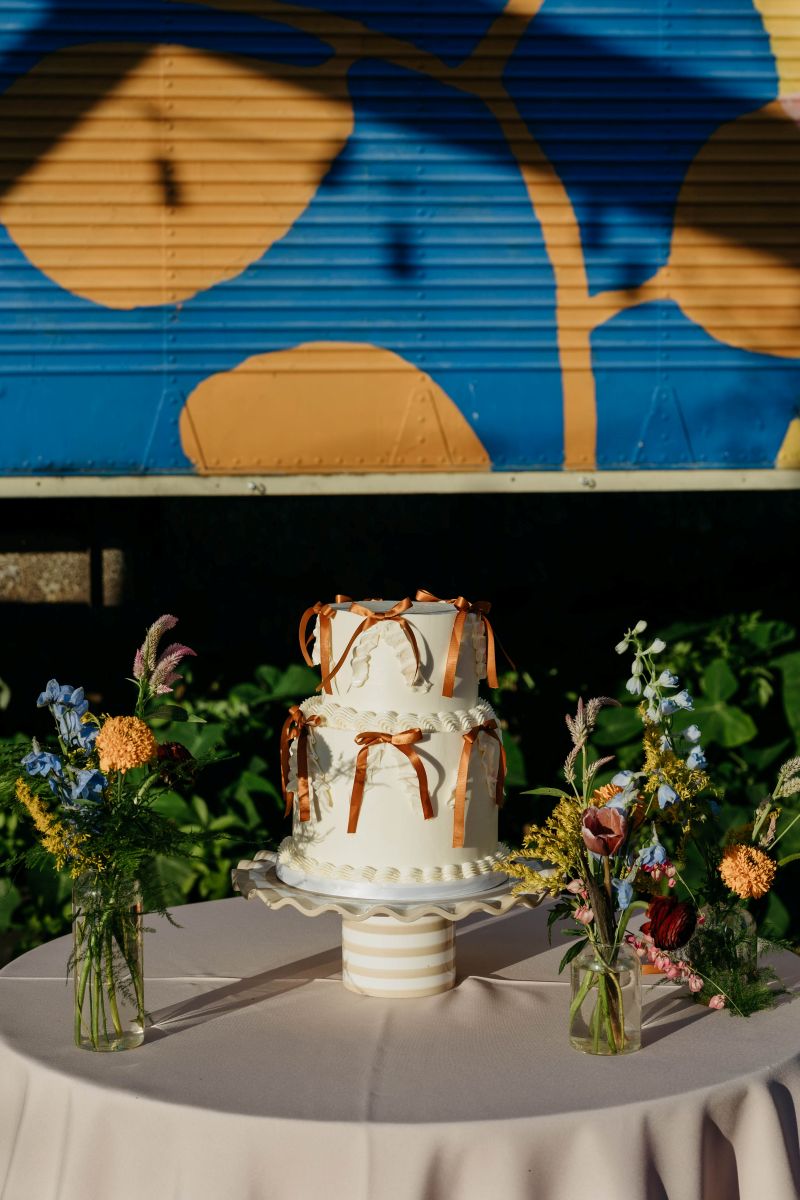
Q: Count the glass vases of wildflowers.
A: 3